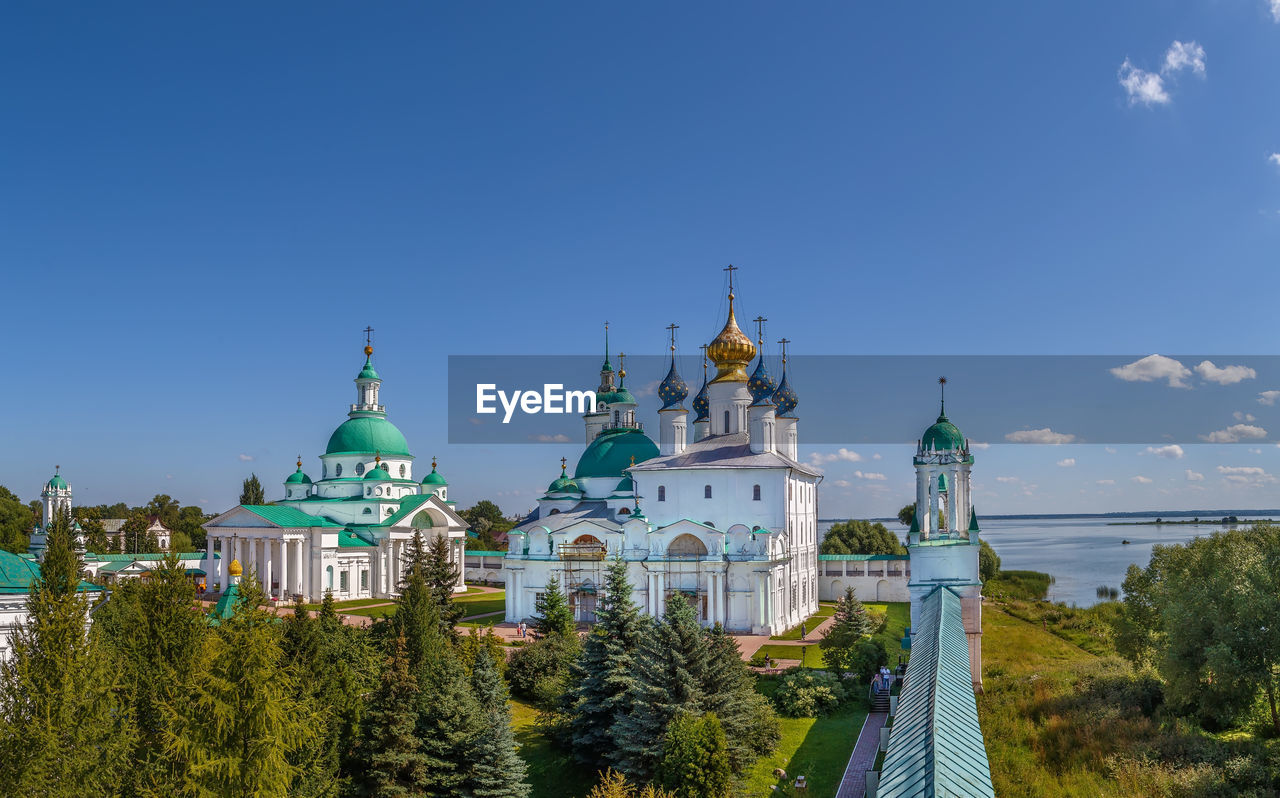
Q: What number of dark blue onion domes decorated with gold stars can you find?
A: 4